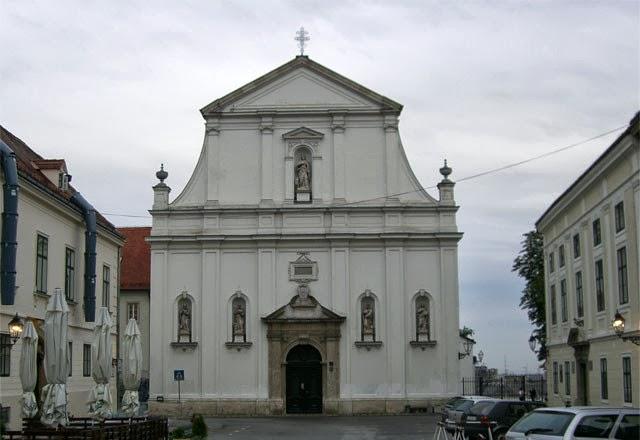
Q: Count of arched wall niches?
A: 5